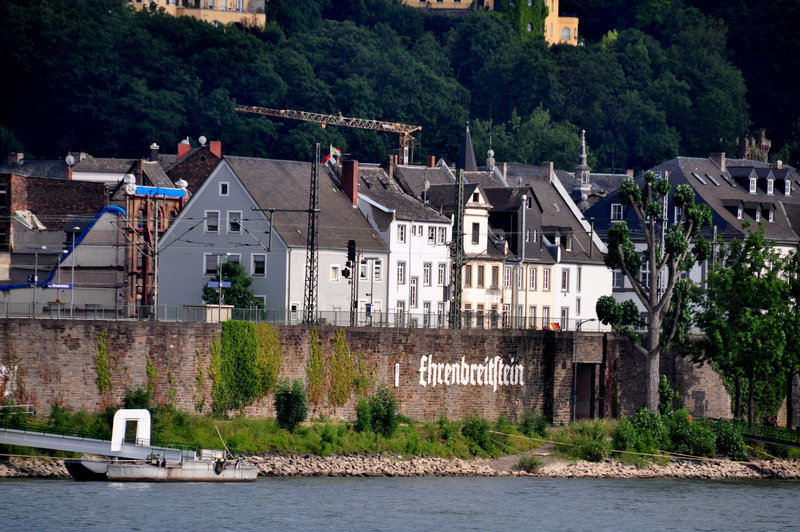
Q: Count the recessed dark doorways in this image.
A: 1